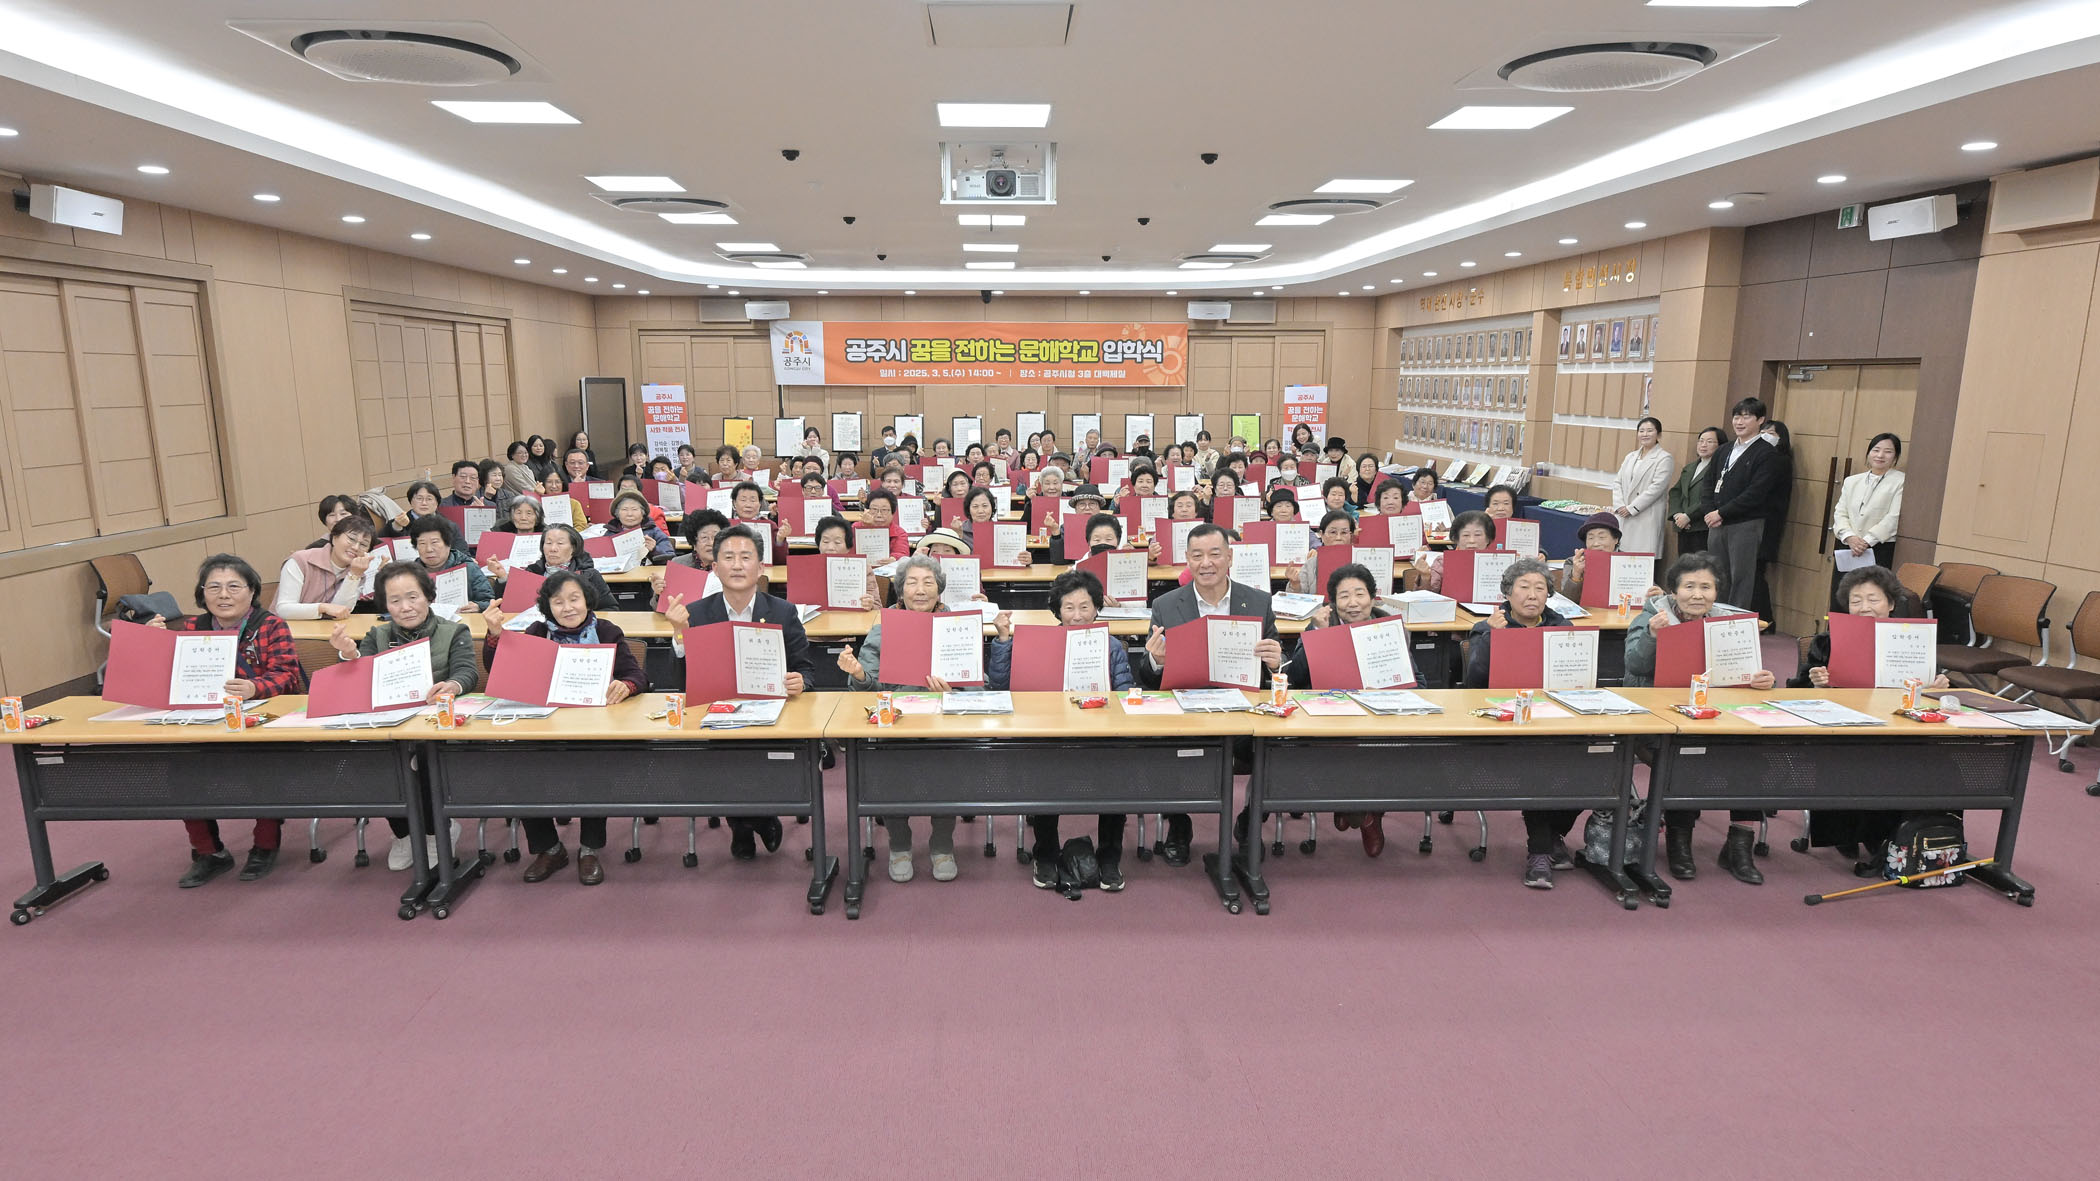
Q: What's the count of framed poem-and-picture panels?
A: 10